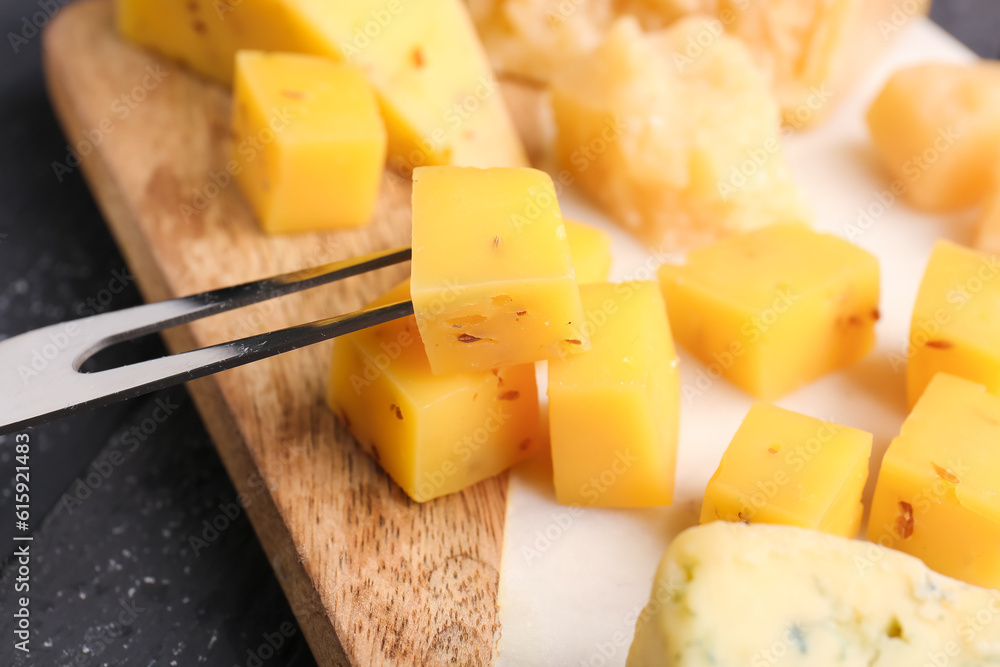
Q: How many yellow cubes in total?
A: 9